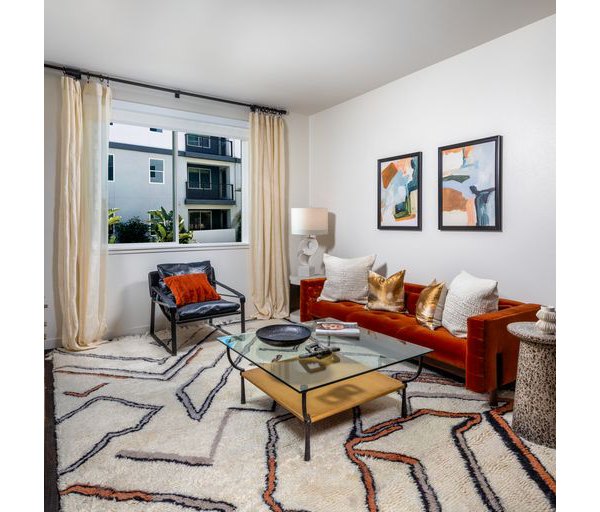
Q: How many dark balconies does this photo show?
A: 2